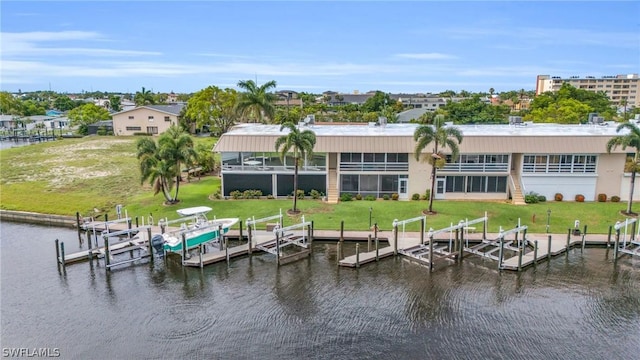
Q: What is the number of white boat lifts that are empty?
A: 5